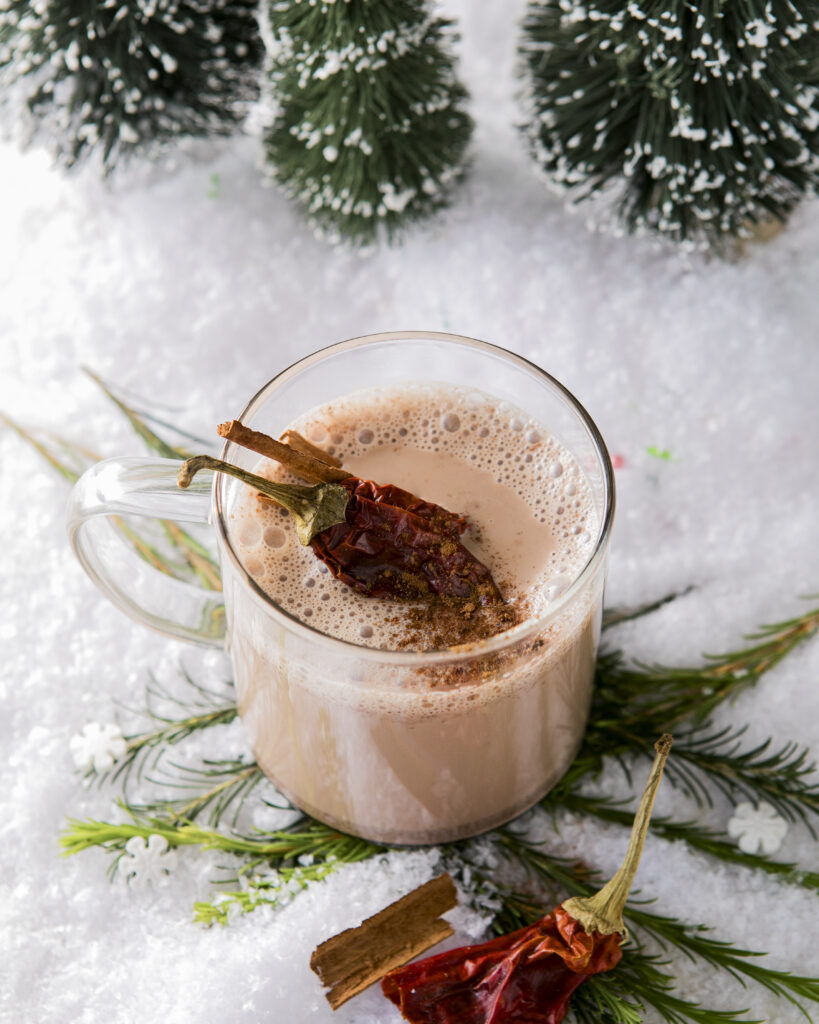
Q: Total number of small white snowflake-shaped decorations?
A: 3